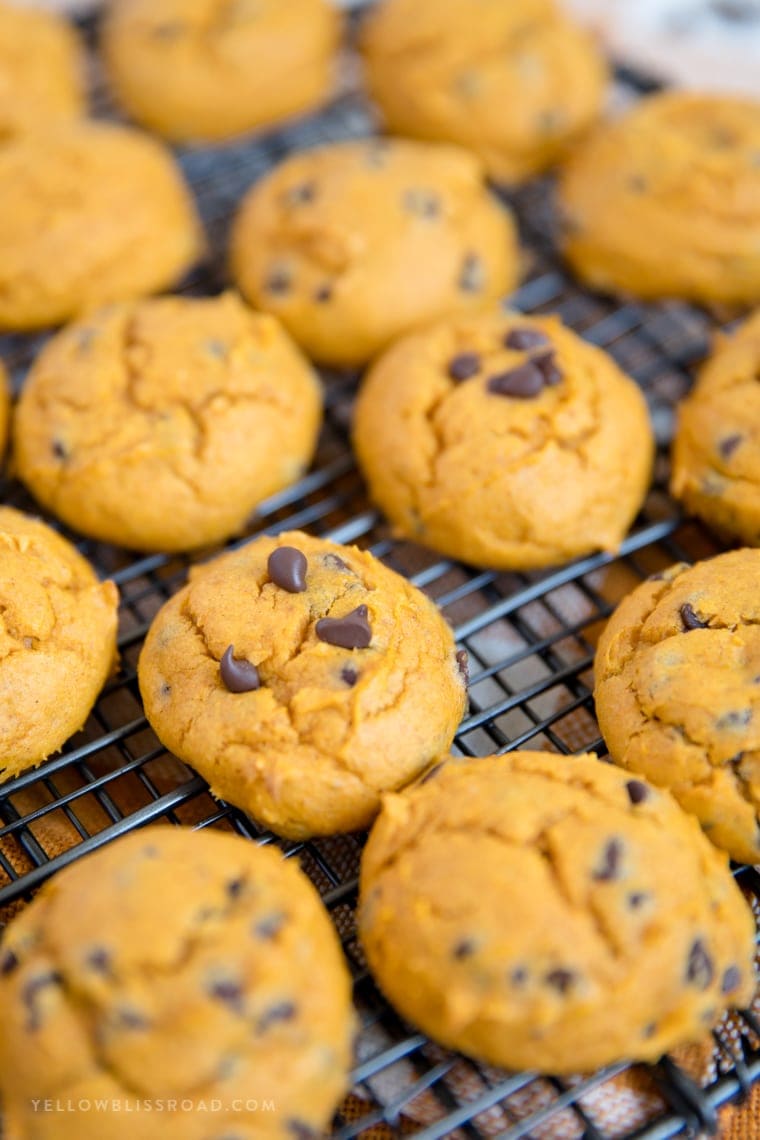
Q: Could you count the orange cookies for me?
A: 15